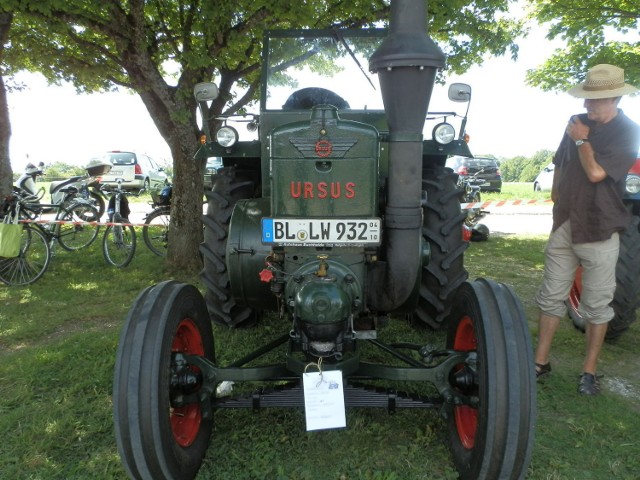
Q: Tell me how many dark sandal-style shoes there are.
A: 2